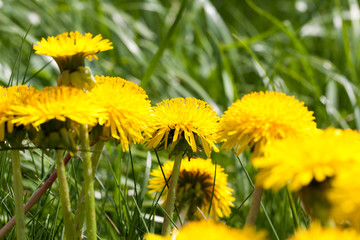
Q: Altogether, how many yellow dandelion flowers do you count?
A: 11